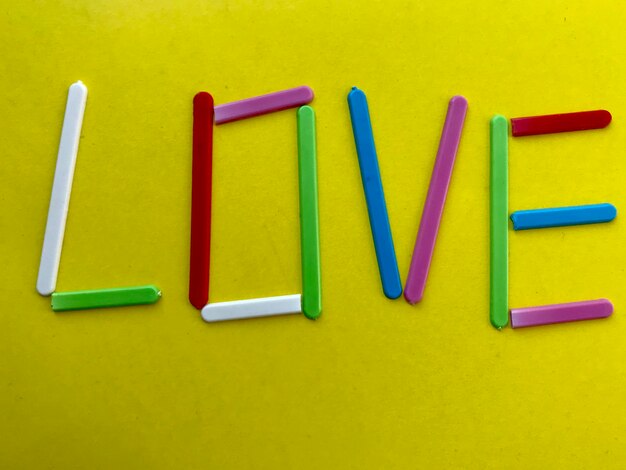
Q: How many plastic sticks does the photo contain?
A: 12